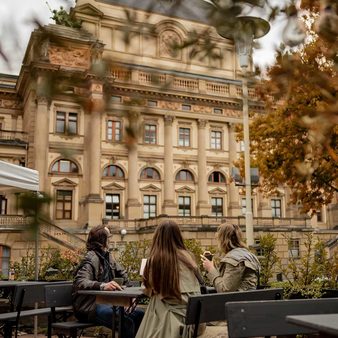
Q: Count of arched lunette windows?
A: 5